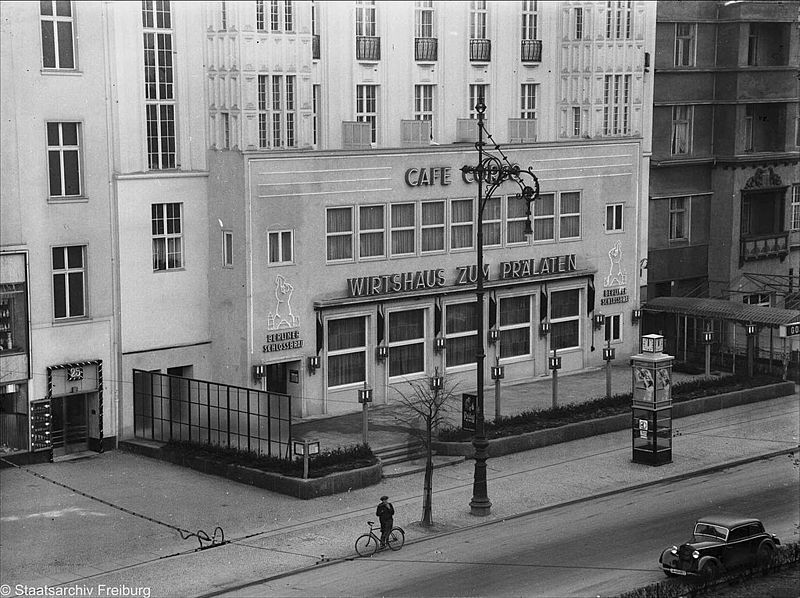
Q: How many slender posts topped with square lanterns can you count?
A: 7